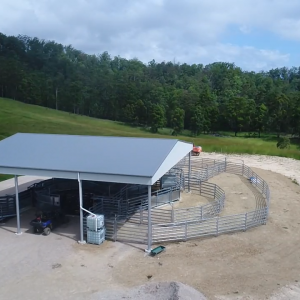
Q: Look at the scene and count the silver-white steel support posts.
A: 4